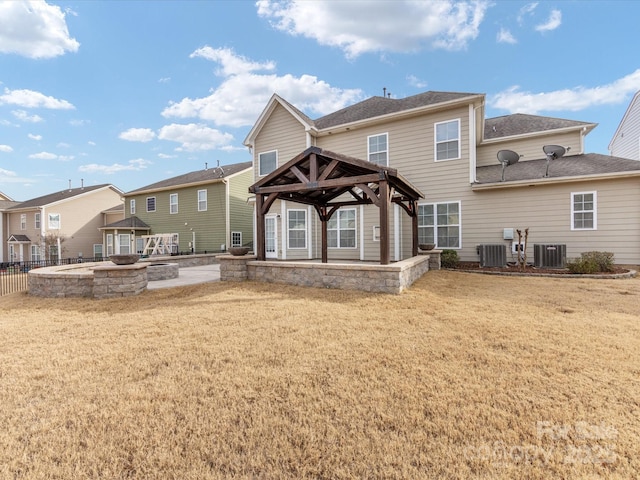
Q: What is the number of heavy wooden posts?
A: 4